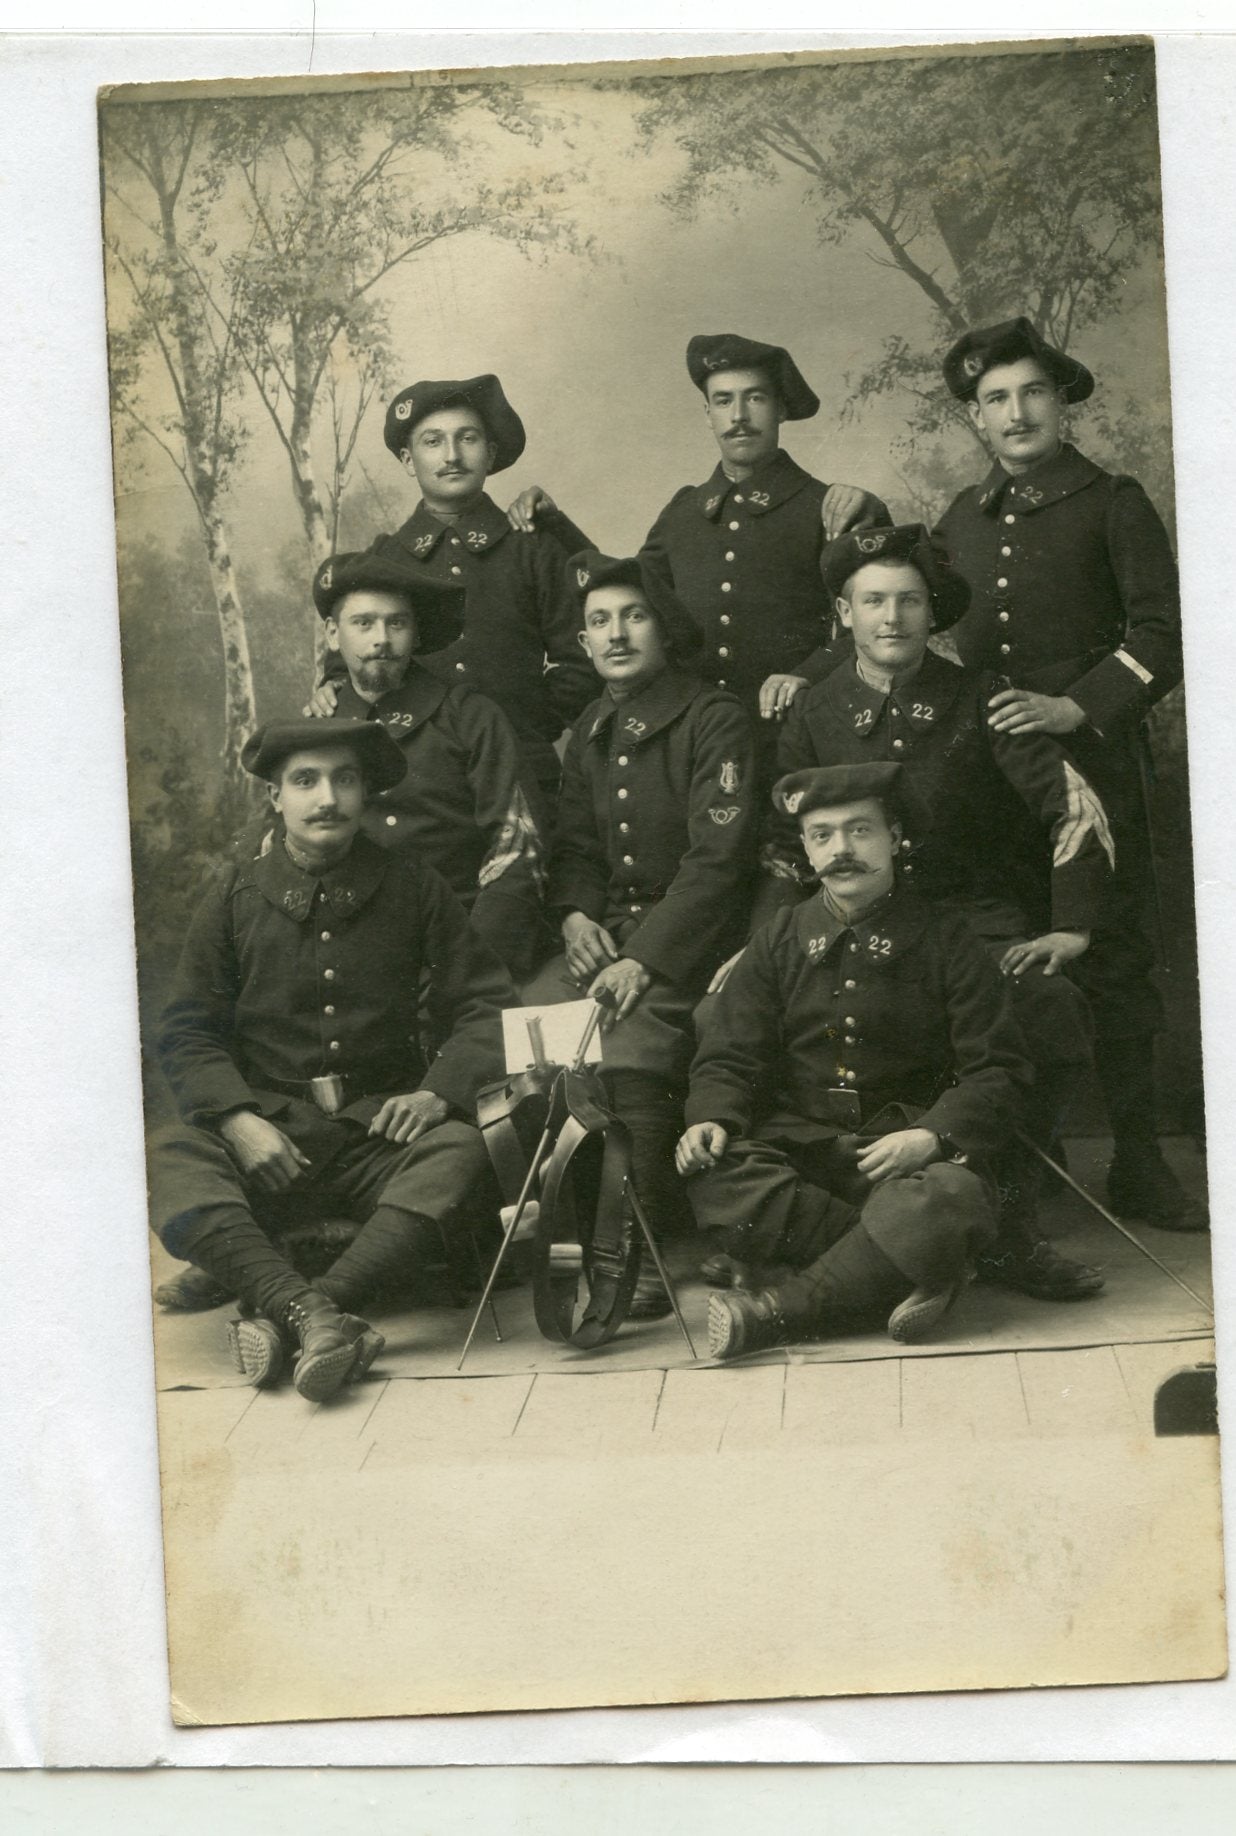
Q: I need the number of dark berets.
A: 8